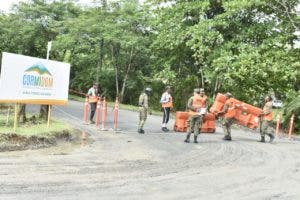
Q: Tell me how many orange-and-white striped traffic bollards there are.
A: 6